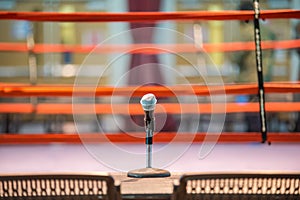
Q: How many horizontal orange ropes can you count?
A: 5